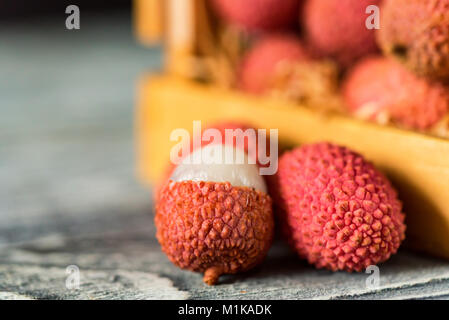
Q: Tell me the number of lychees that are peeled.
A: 1